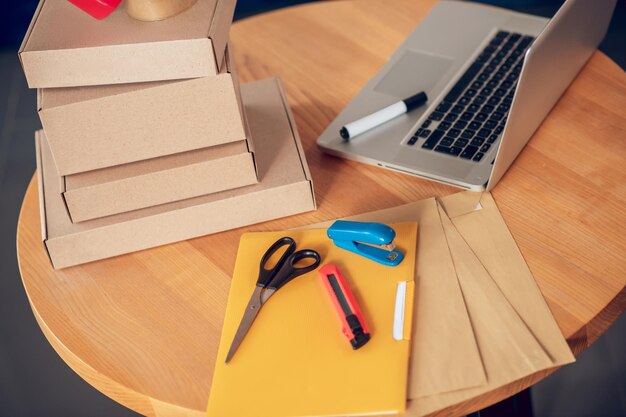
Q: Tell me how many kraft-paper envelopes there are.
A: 3